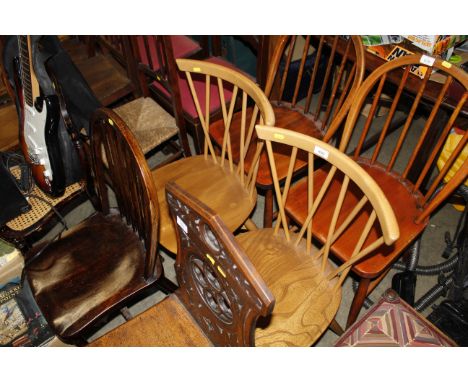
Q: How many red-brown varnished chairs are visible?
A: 2